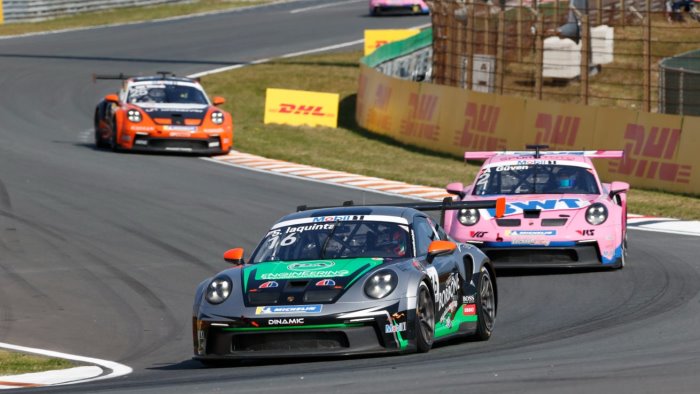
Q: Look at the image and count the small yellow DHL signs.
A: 2